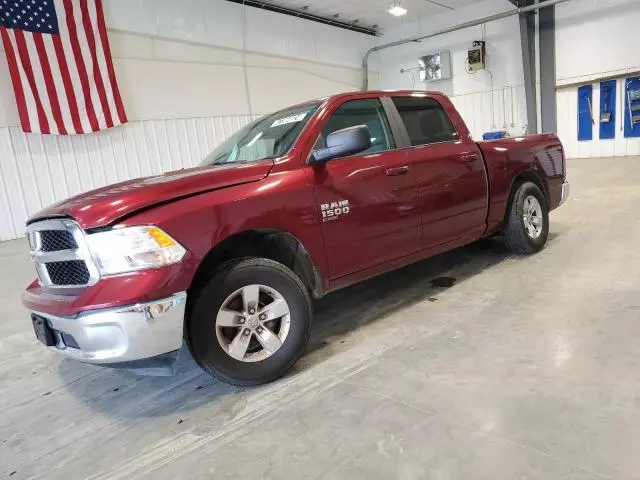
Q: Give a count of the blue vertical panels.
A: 3